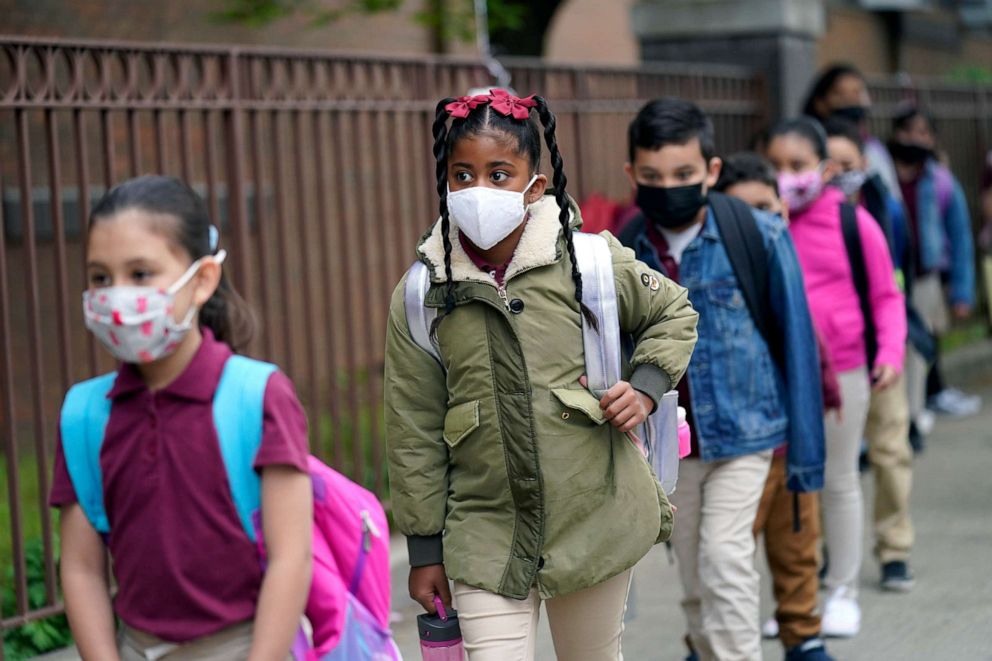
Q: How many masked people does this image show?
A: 7